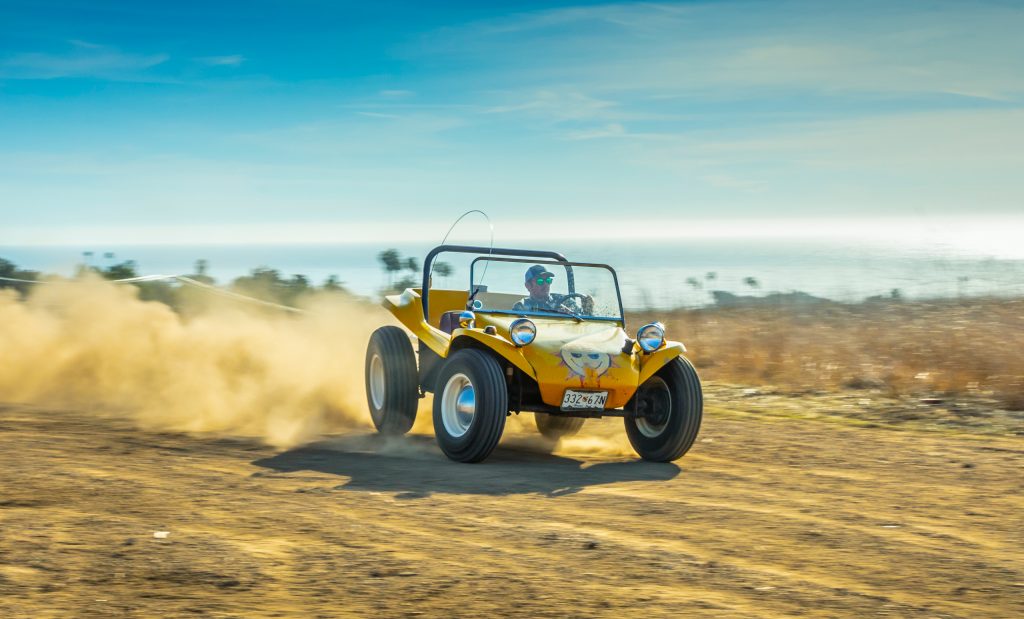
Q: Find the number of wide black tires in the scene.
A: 4